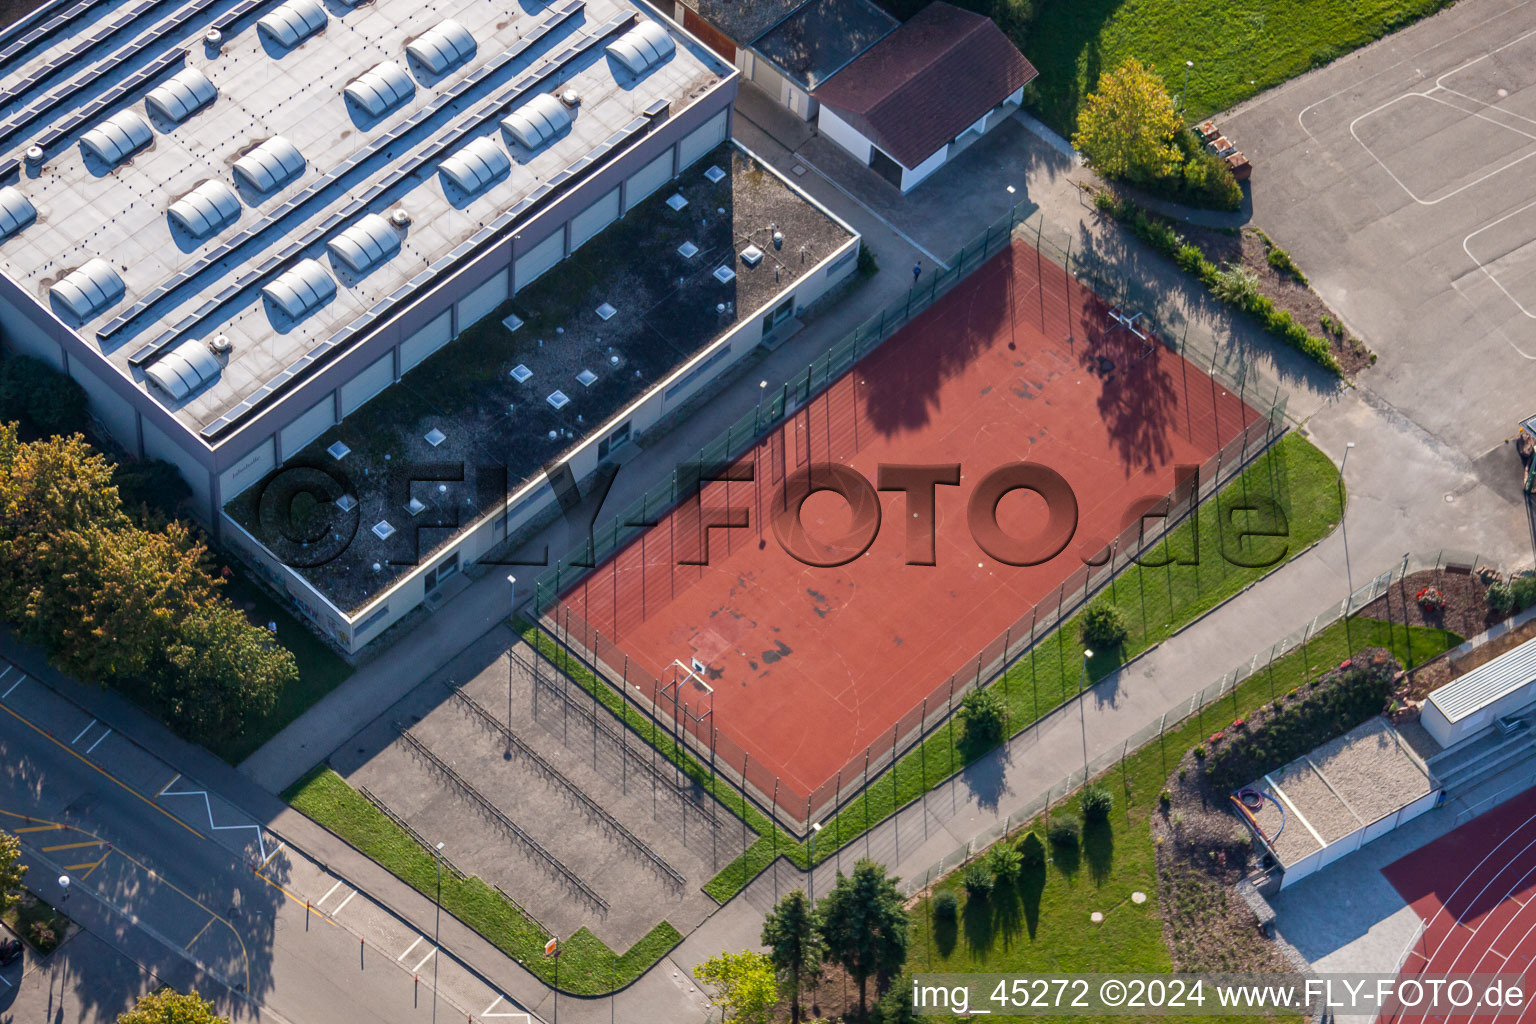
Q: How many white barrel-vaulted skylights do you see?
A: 15